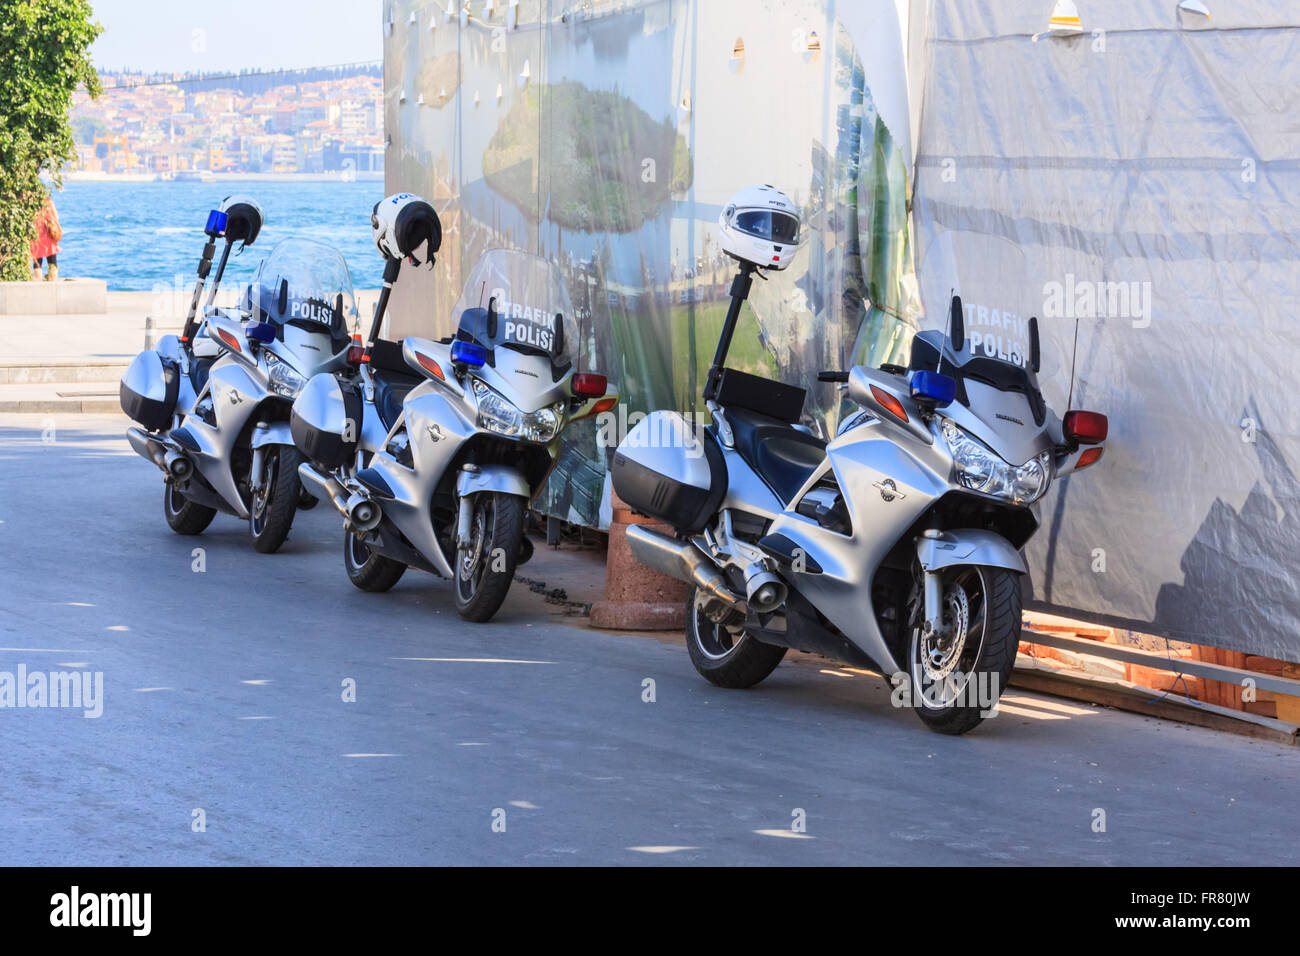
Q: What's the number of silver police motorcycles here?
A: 3